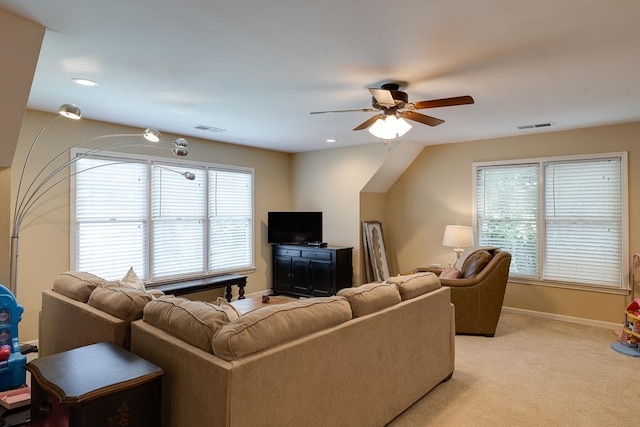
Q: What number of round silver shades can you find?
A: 5